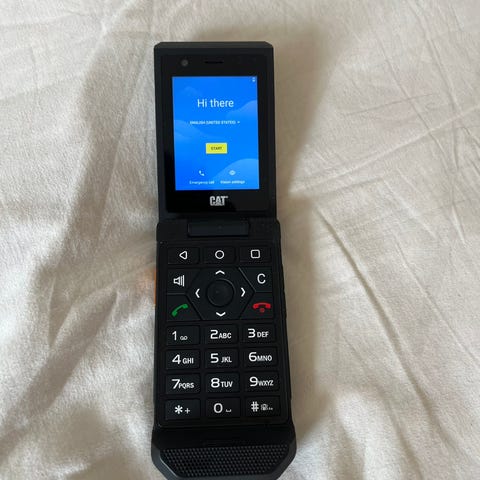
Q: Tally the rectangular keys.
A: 15